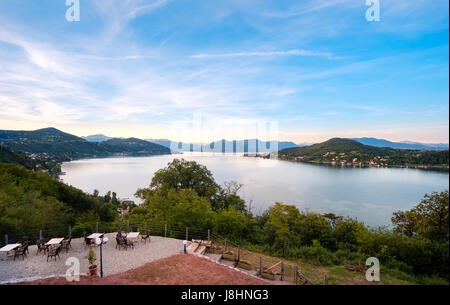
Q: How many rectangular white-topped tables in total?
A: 4